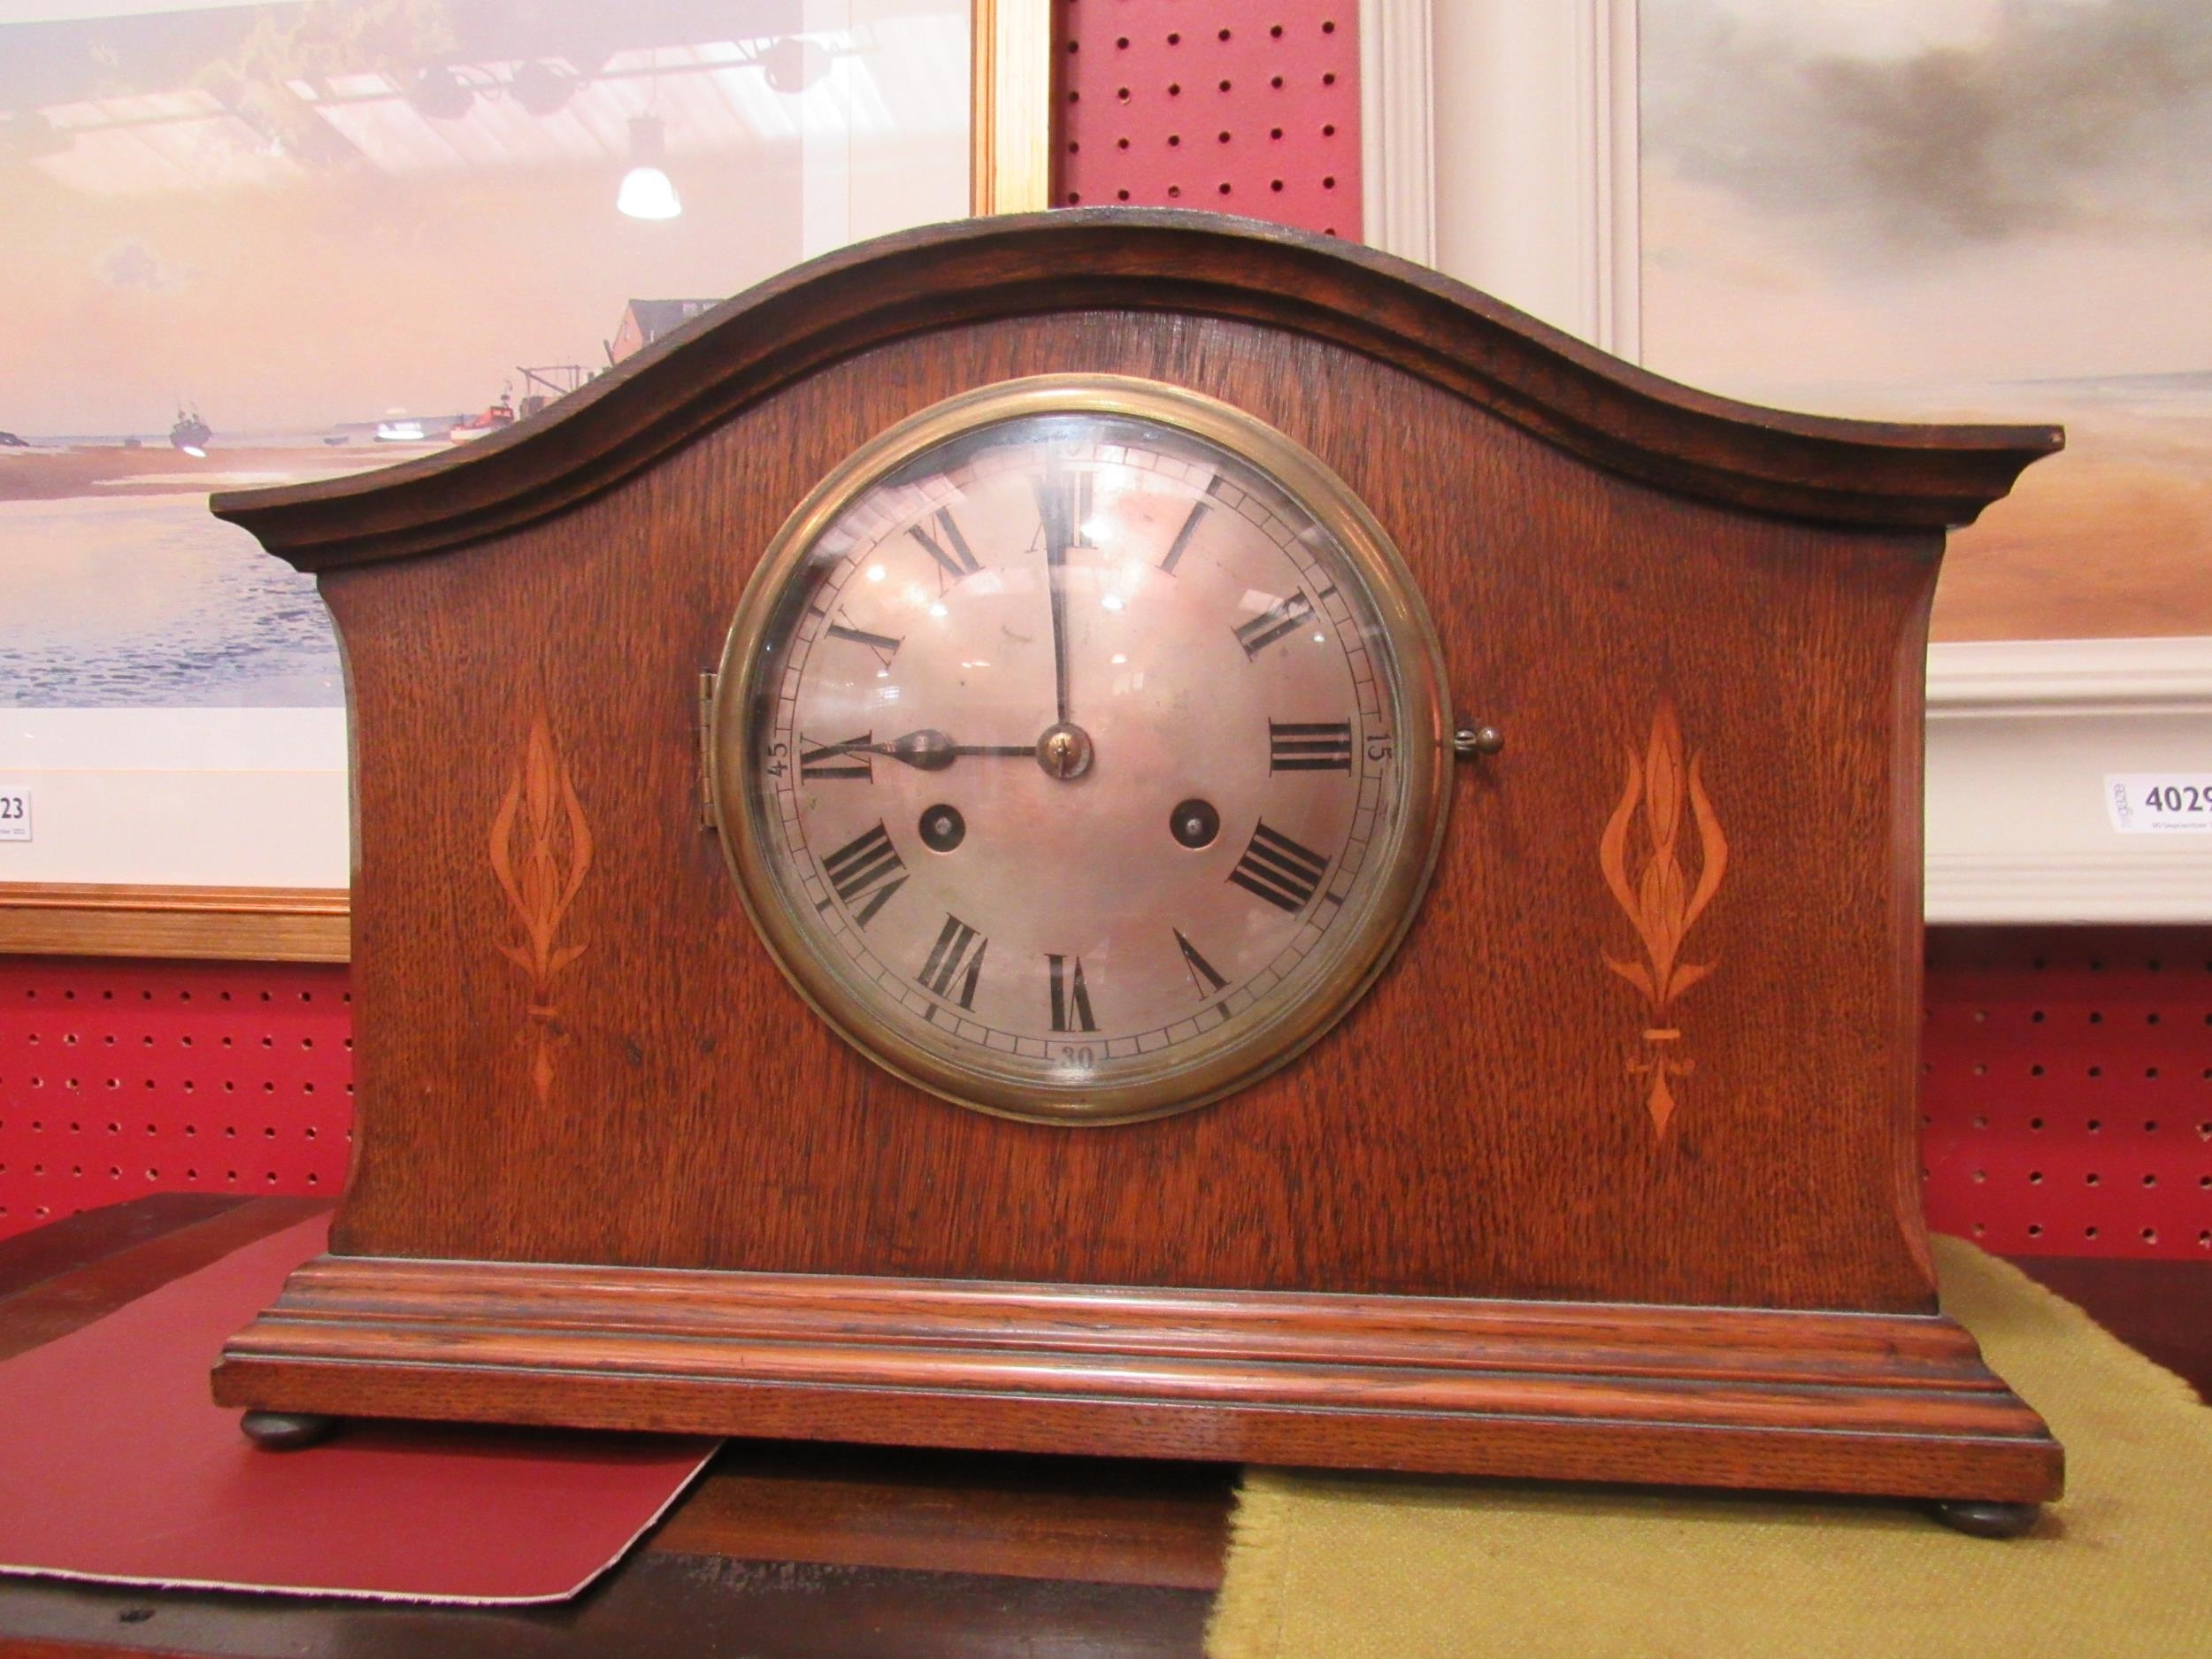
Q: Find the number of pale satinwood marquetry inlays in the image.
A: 2